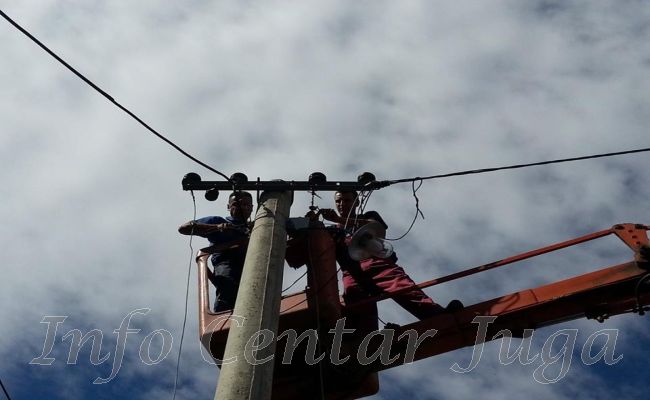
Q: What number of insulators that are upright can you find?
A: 4